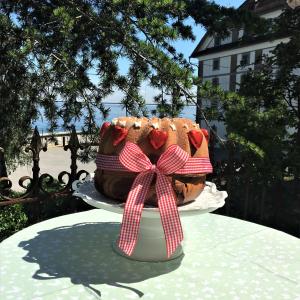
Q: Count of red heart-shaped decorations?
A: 5